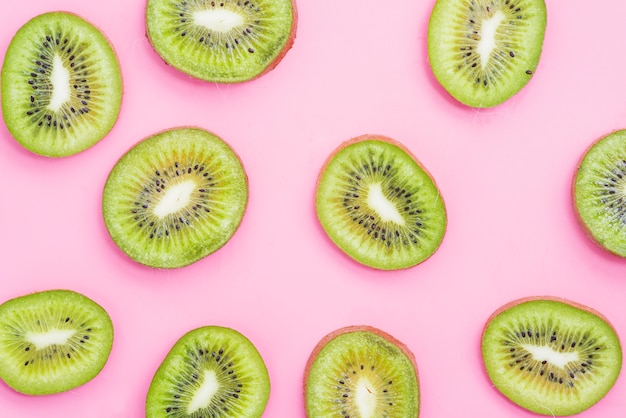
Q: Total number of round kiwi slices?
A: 10